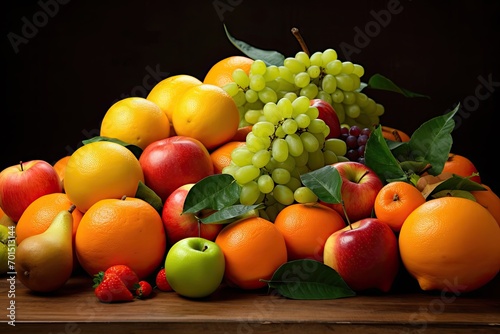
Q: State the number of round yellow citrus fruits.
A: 4